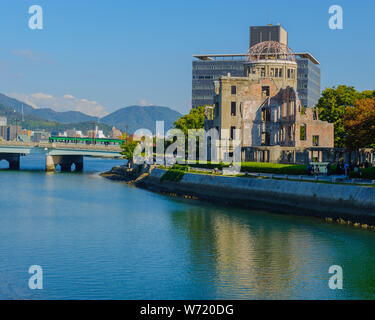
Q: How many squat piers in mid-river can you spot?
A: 2